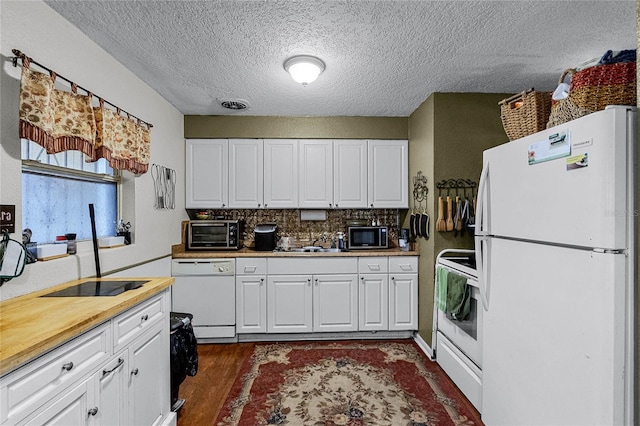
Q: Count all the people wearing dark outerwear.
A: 0